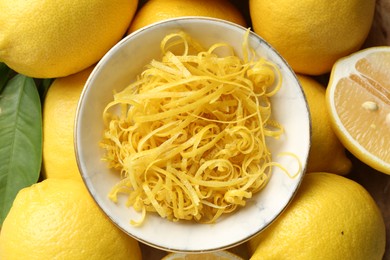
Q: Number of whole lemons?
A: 7